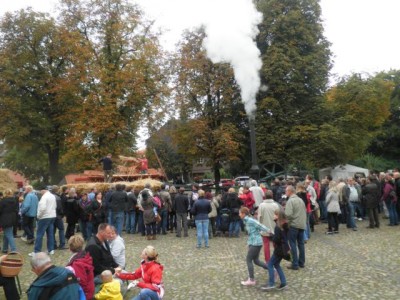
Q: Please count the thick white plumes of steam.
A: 1